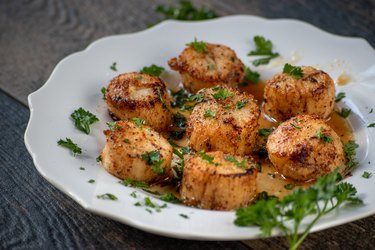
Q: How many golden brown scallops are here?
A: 7